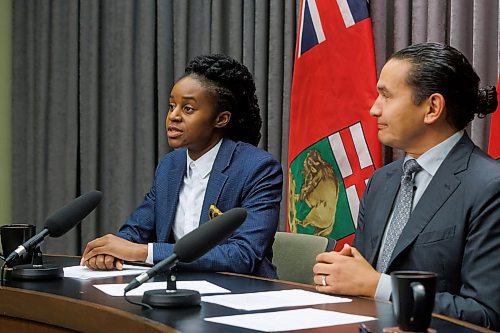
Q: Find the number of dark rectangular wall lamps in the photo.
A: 0